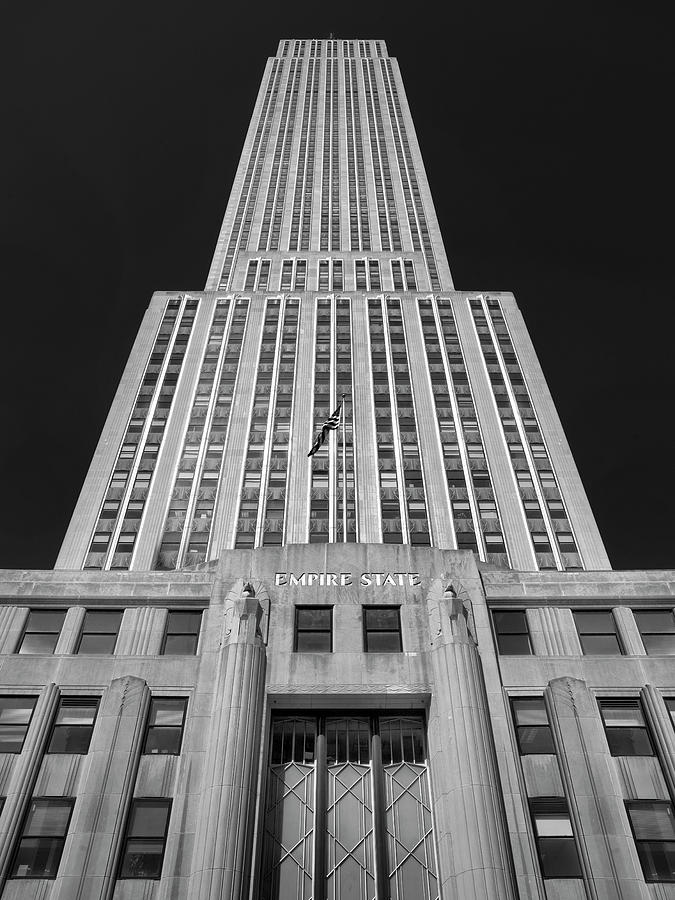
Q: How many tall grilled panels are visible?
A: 3